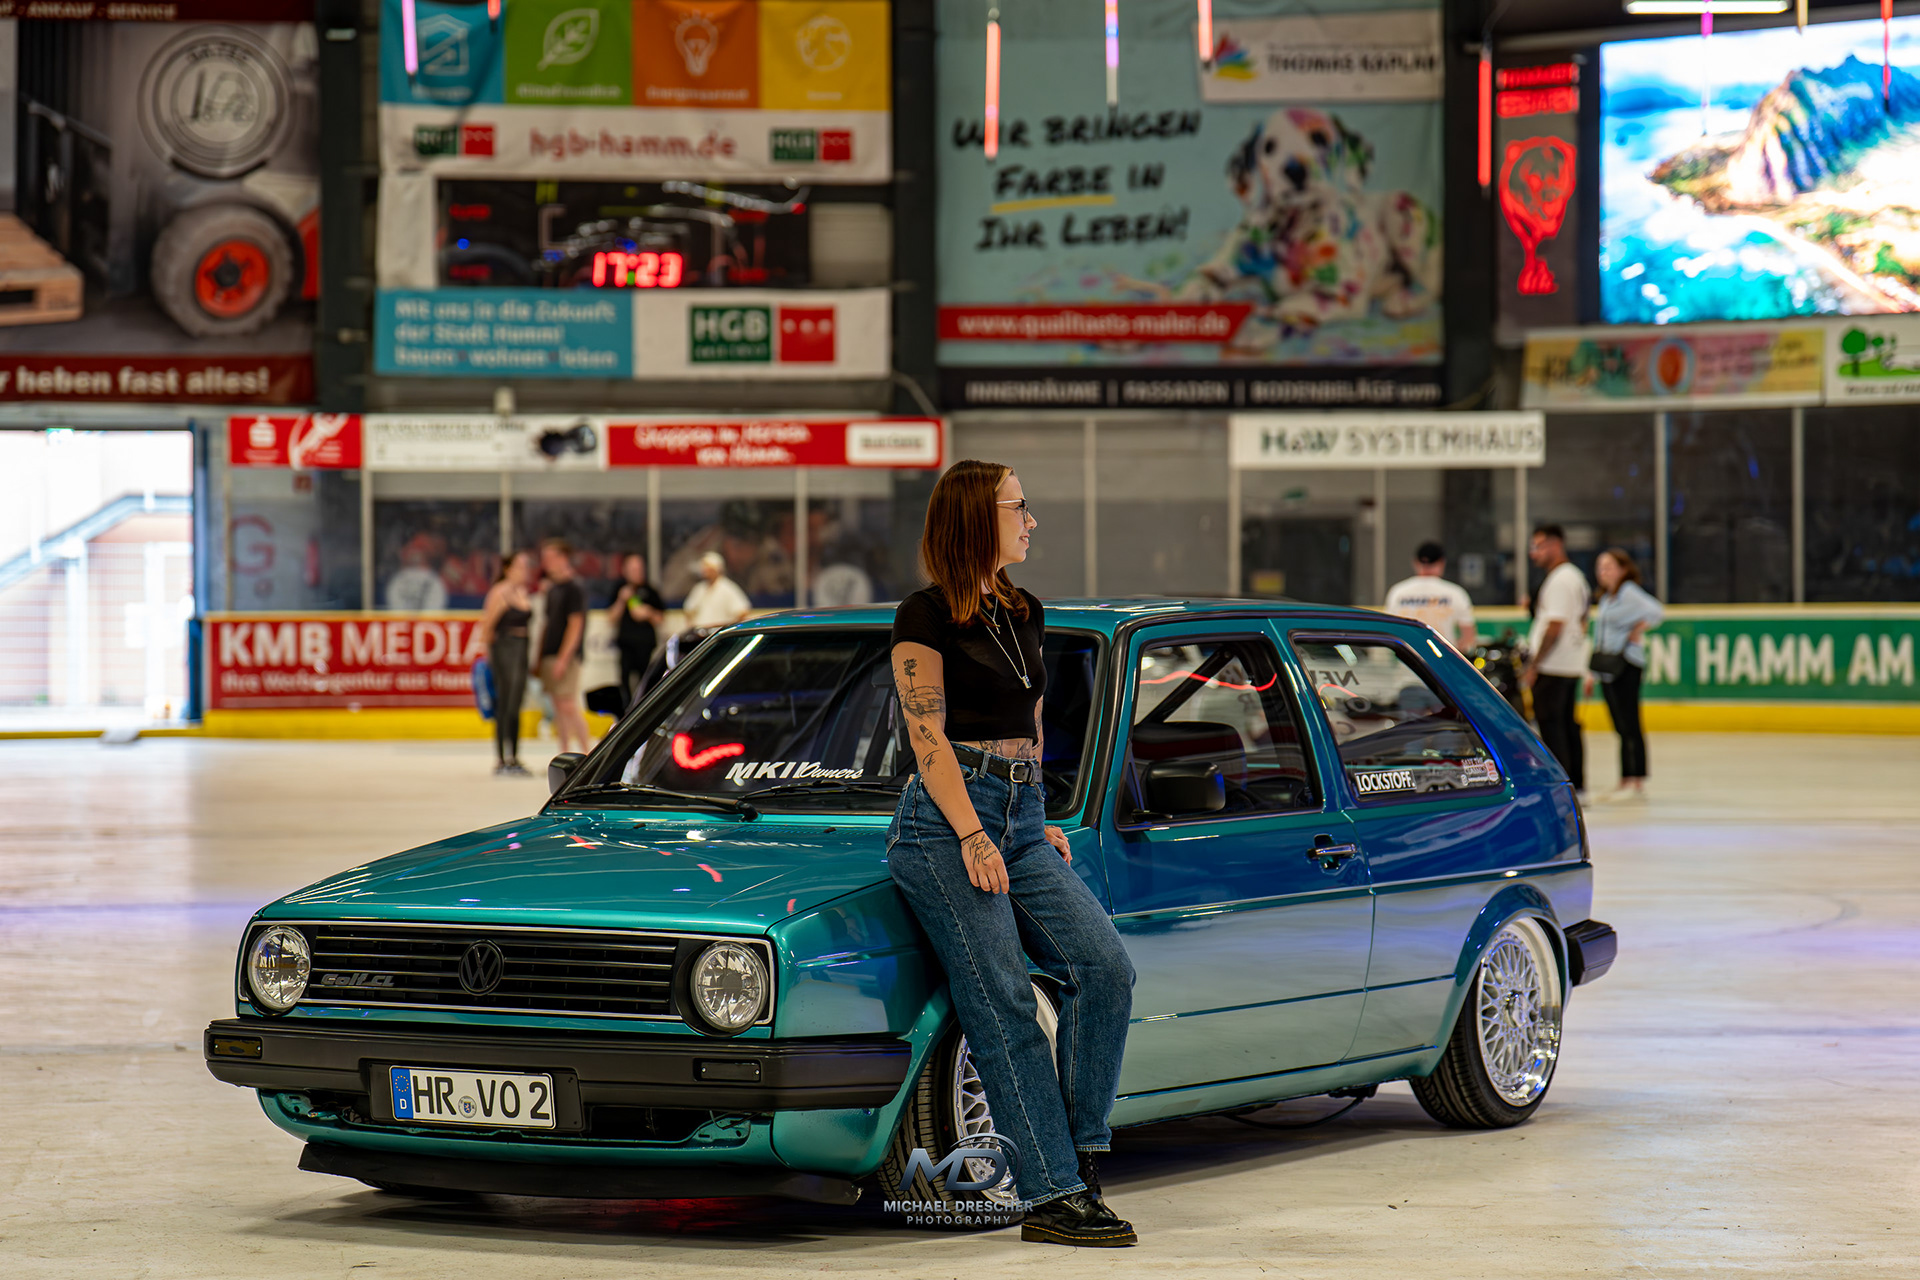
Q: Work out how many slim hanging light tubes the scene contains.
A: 9